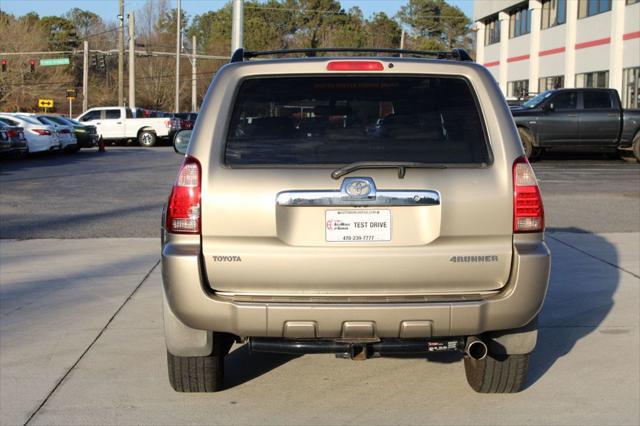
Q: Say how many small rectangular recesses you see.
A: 3